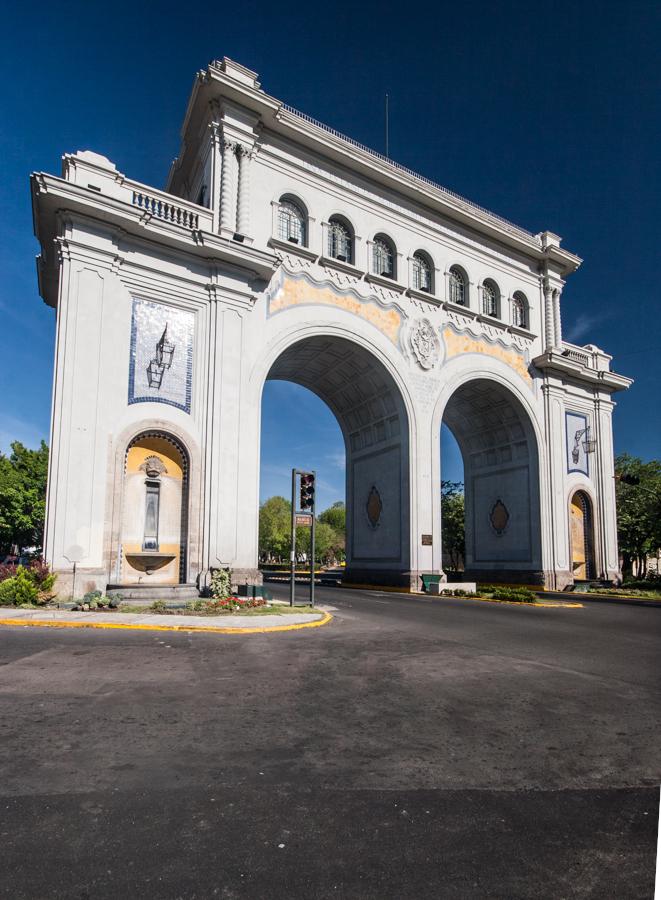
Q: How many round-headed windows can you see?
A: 7